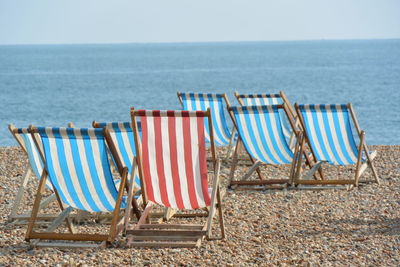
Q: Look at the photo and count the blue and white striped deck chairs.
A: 7